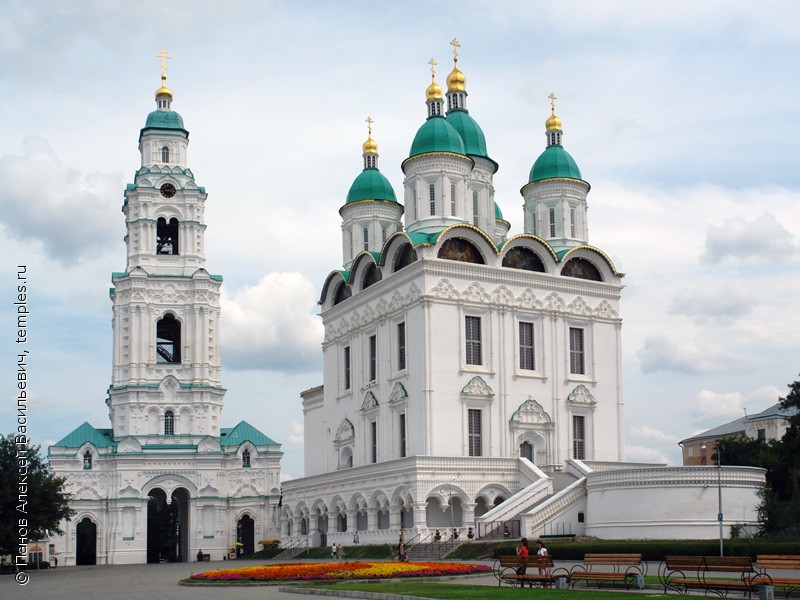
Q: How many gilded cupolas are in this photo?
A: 5